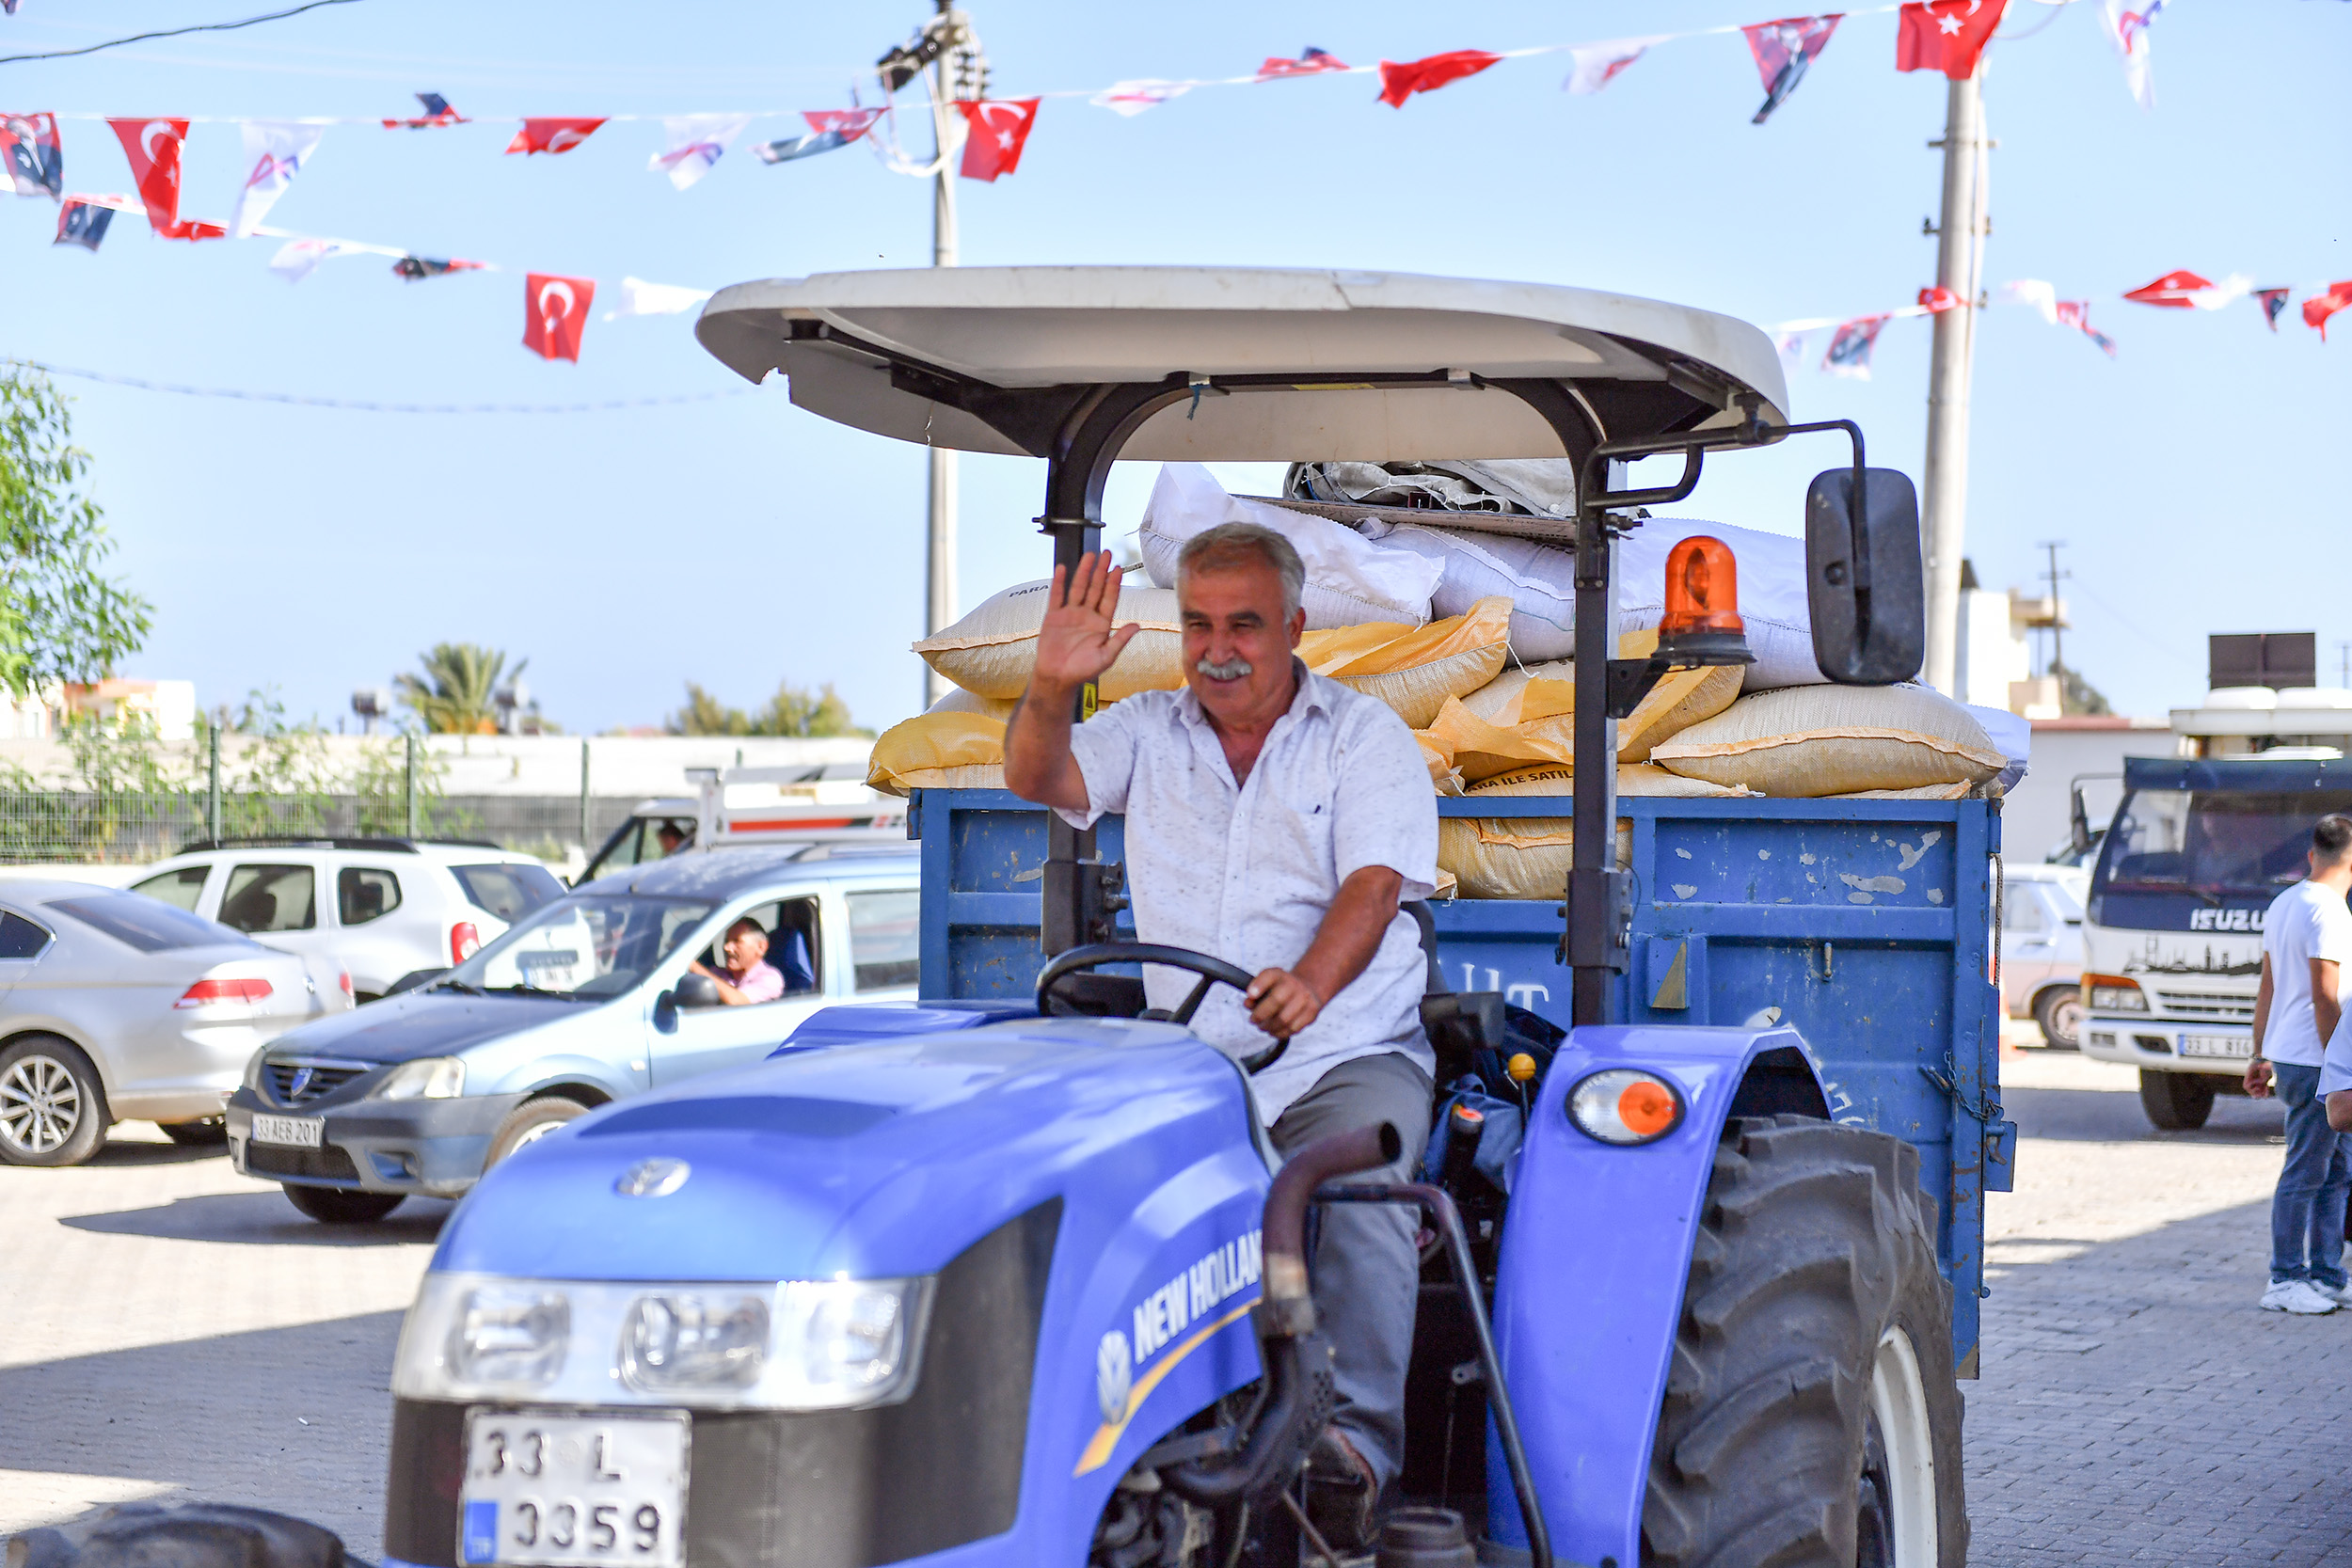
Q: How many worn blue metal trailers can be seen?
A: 1